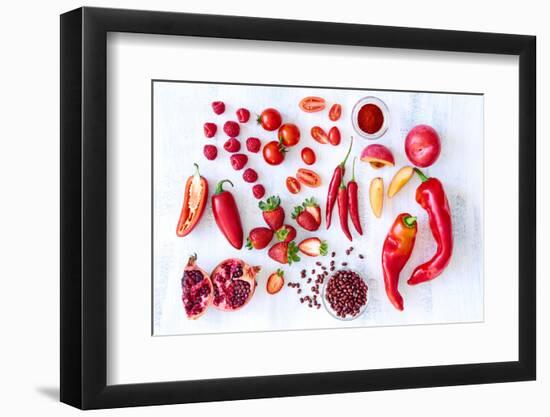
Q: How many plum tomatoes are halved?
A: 5